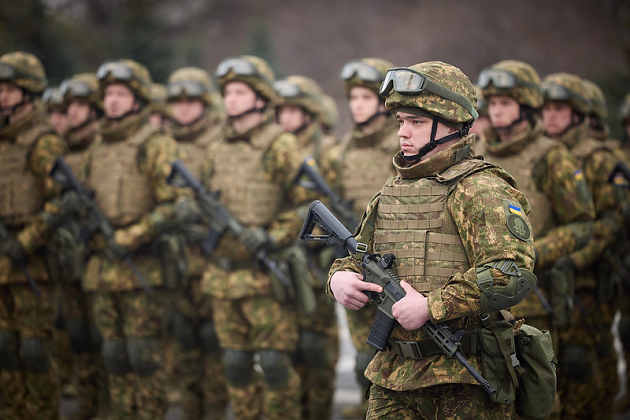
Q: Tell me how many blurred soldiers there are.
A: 15